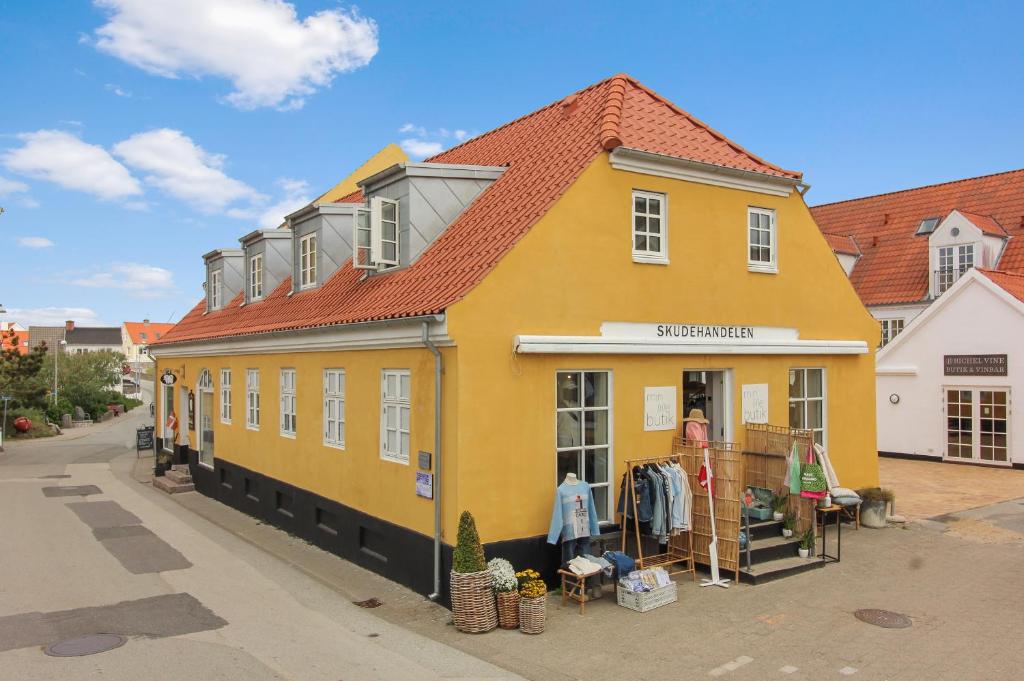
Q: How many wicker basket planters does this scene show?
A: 3